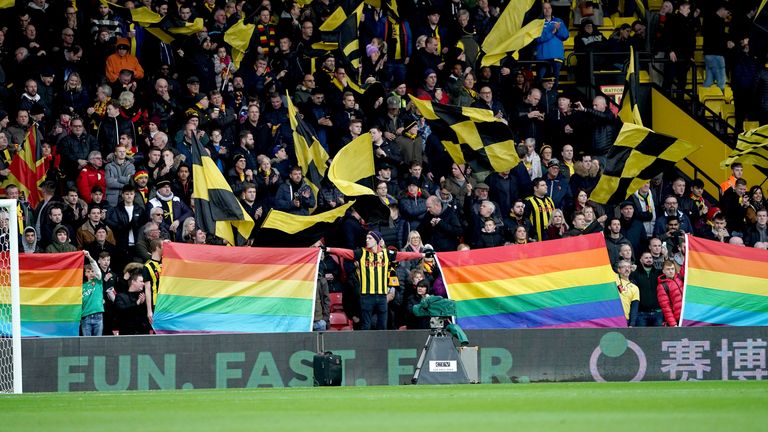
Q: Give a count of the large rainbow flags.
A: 4